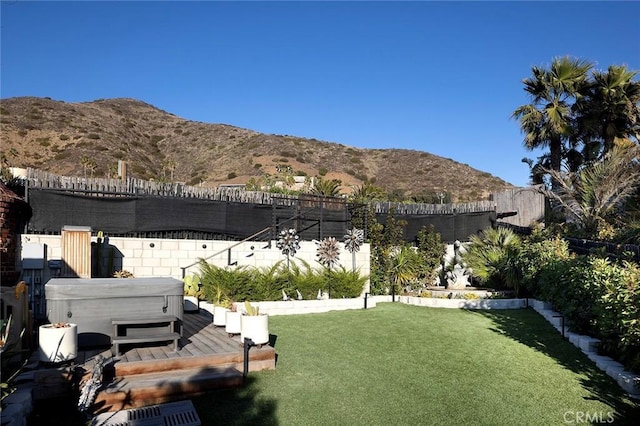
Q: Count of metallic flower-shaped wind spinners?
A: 3